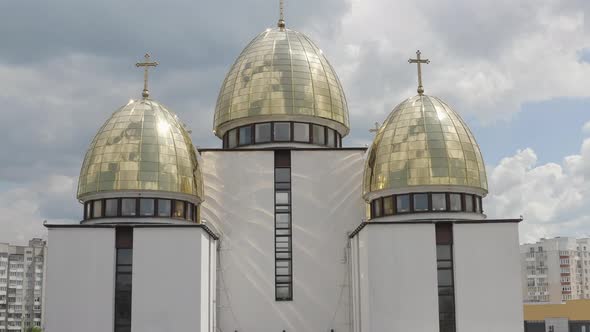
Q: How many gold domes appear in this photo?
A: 3